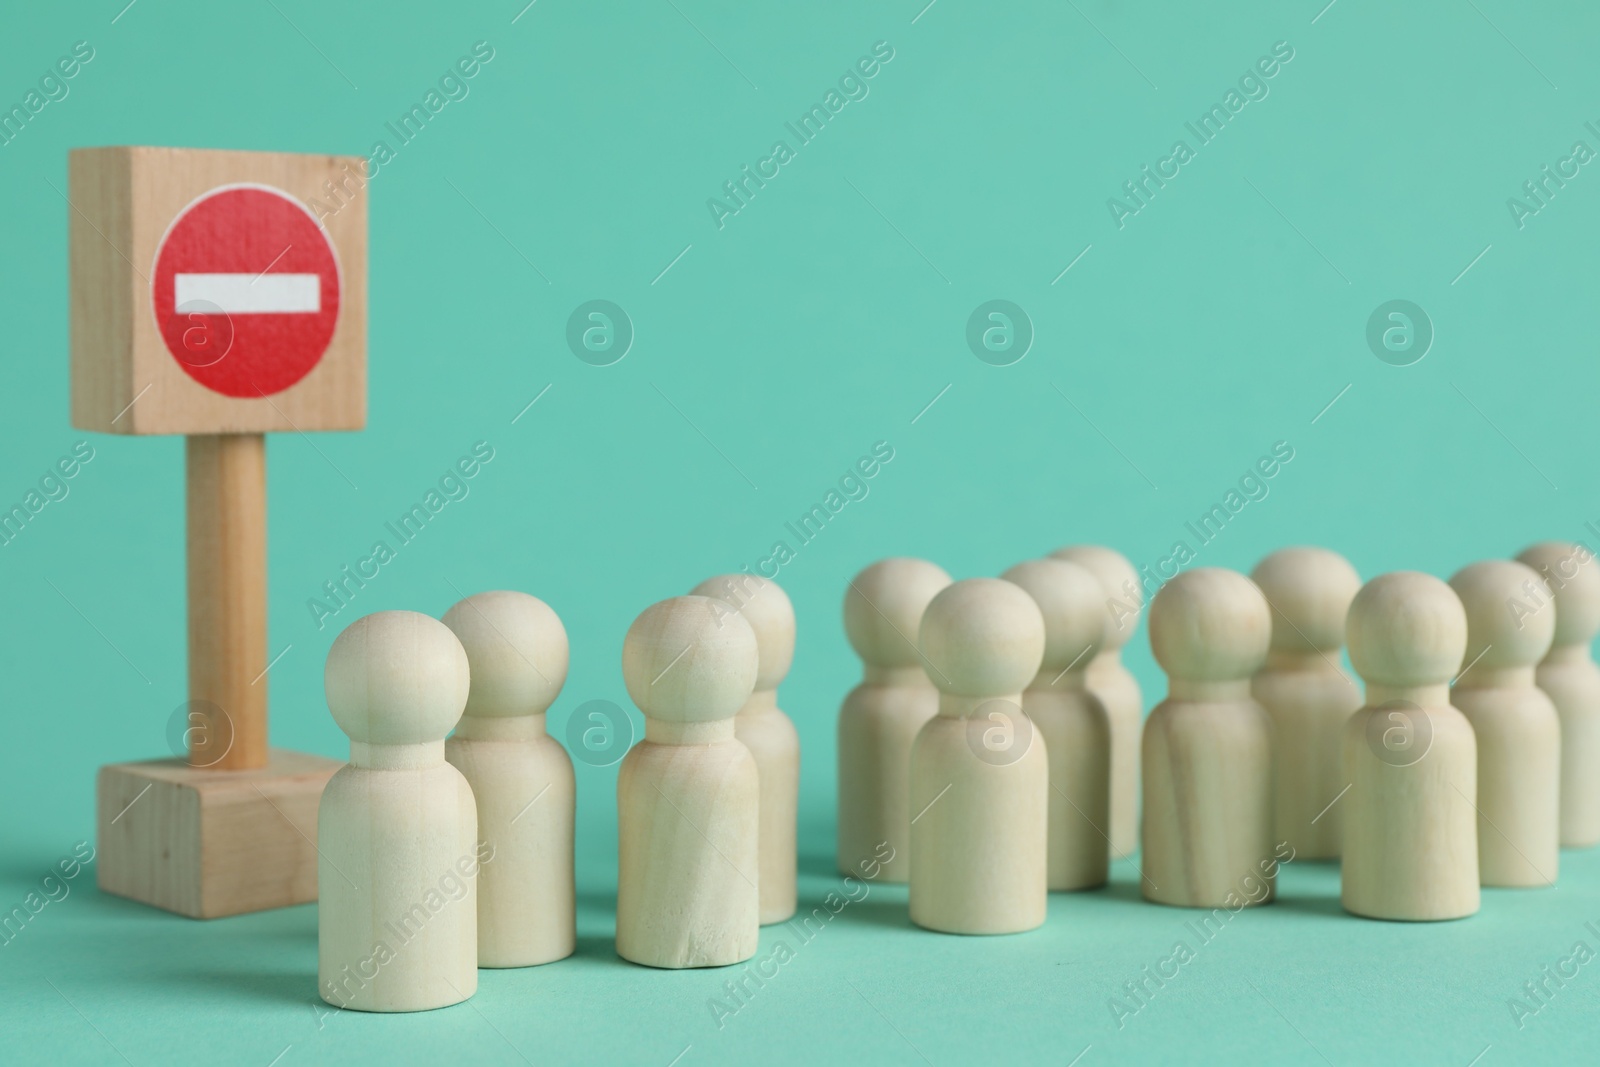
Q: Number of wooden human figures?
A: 13